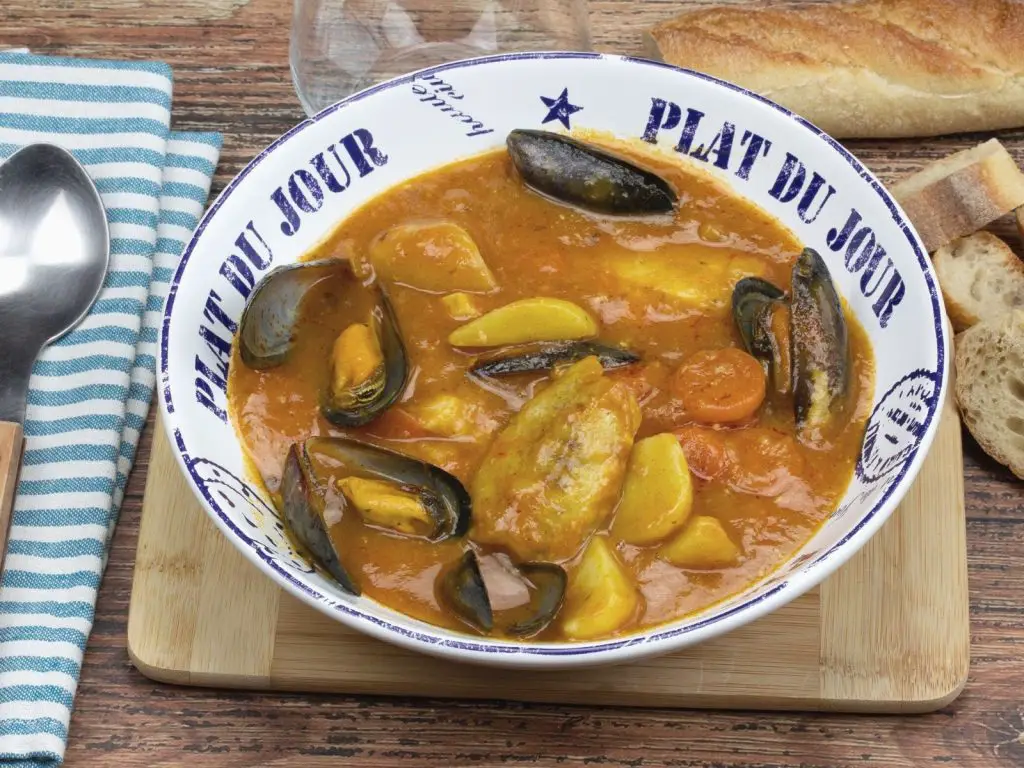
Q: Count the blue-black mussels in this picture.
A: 6